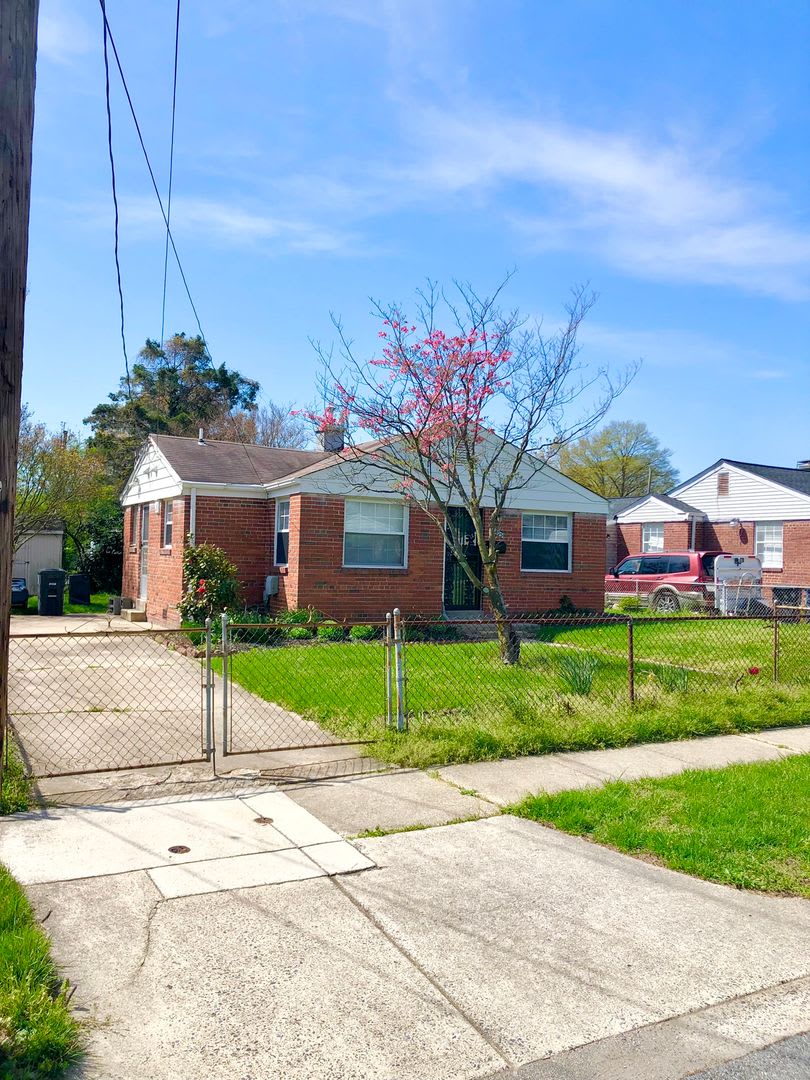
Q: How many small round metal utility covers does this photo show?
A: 2